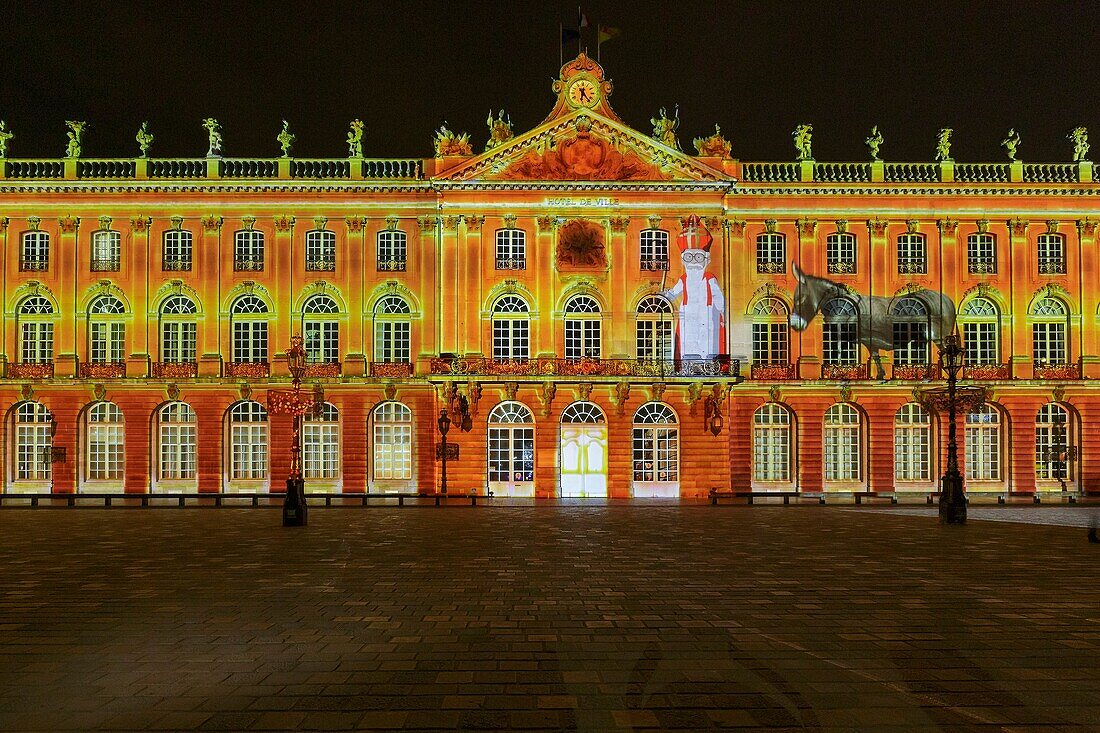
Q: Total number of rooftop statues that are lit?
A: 15